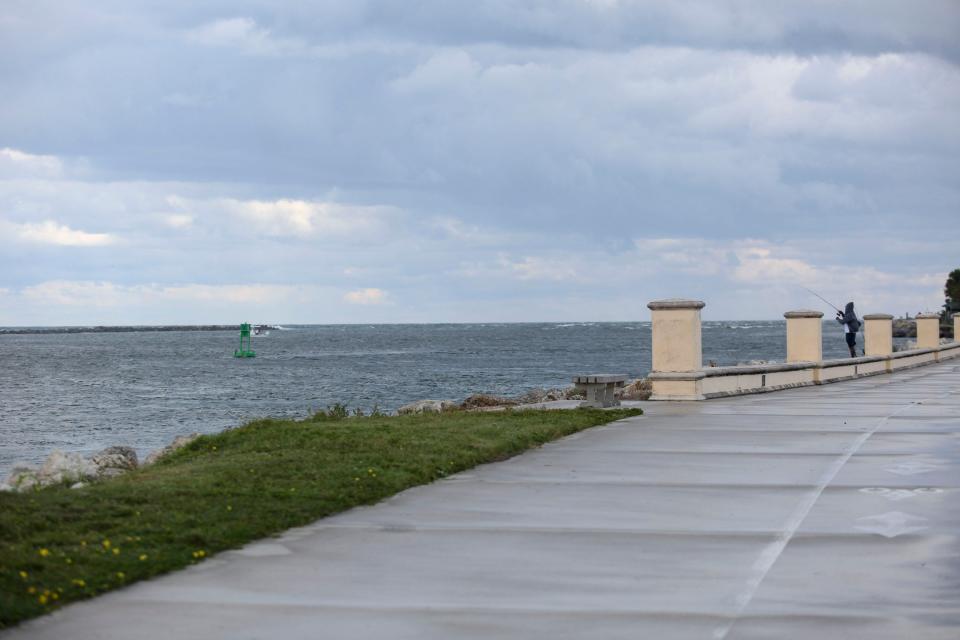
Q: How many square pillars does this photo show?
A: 5